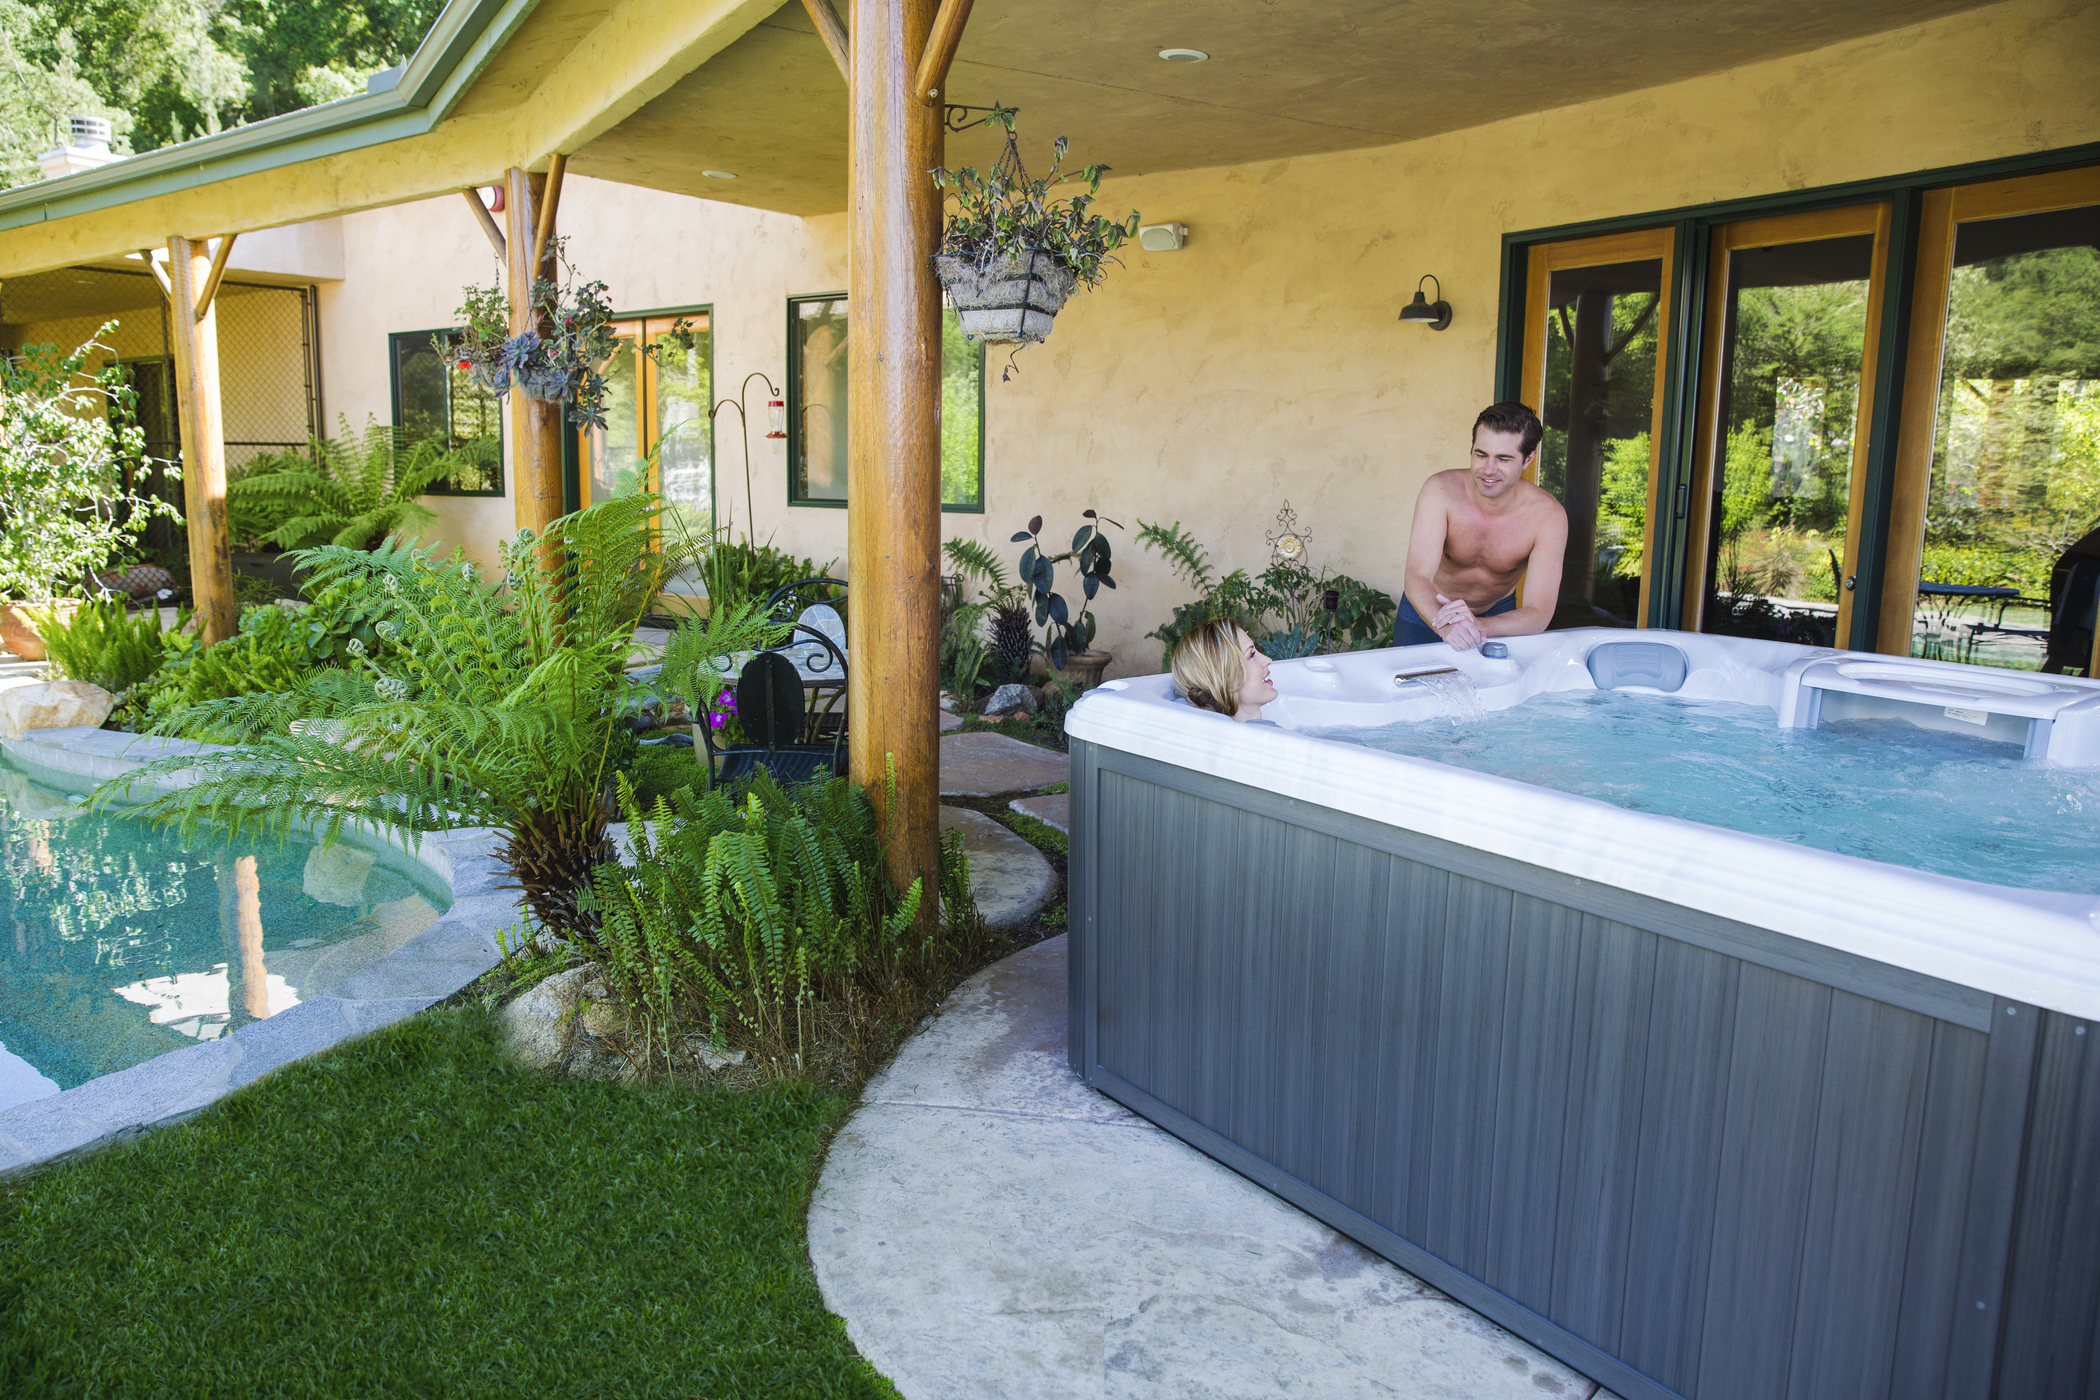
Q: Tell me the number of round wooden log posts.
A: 3